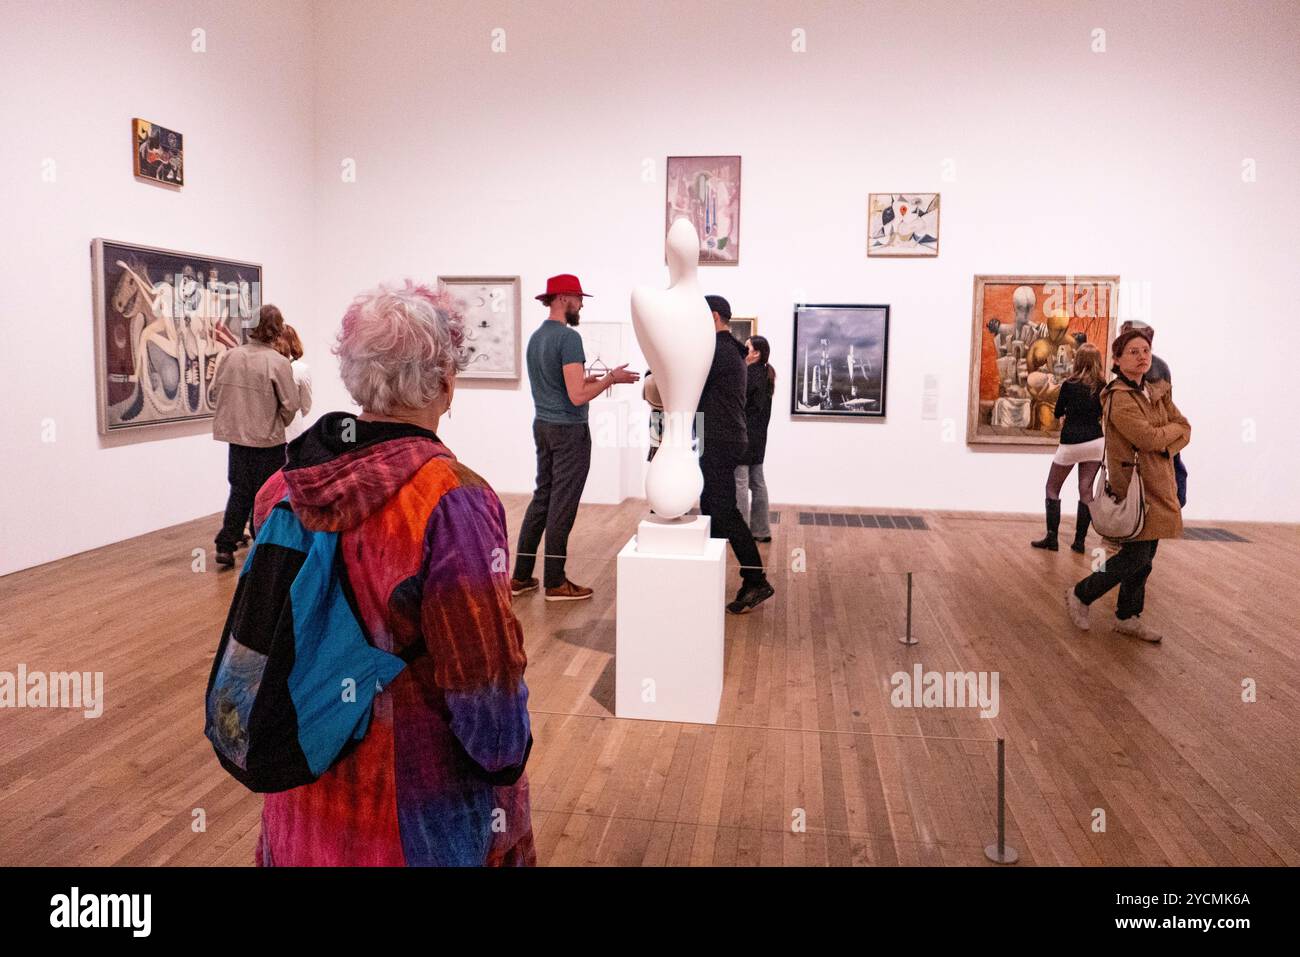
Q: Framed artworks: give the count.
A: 8